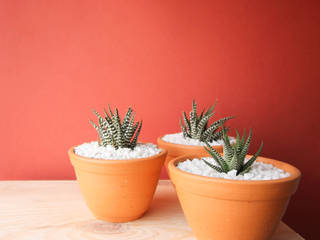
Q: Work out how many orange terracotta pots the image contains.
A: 3